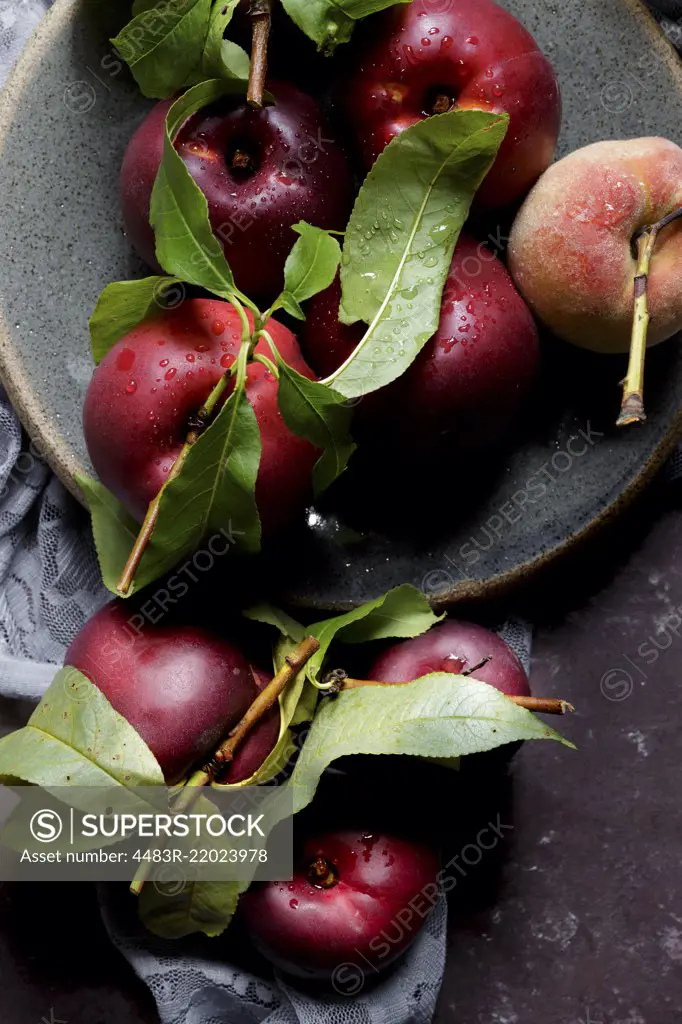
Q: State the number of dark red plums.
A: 7